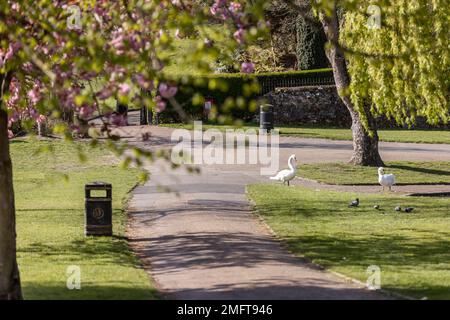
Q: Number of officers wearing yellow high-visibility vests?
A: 0